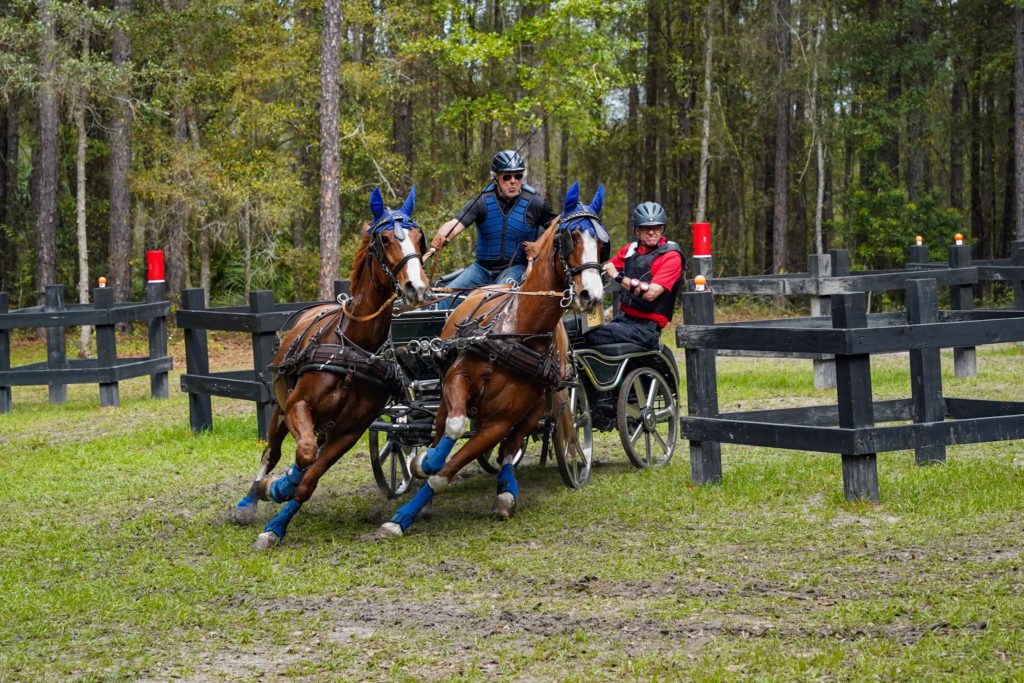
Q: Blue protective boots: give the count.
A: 6